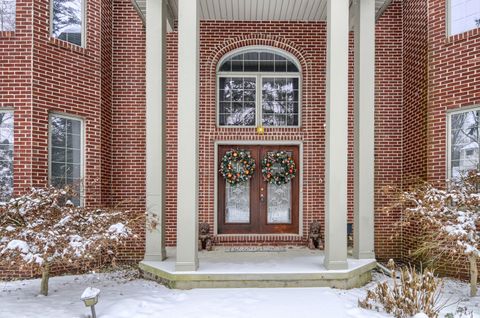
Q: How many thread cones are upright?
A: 0